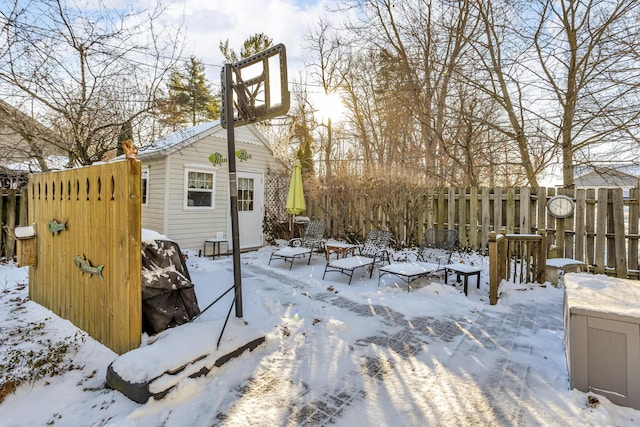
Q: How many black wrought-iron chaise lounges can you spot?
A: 3